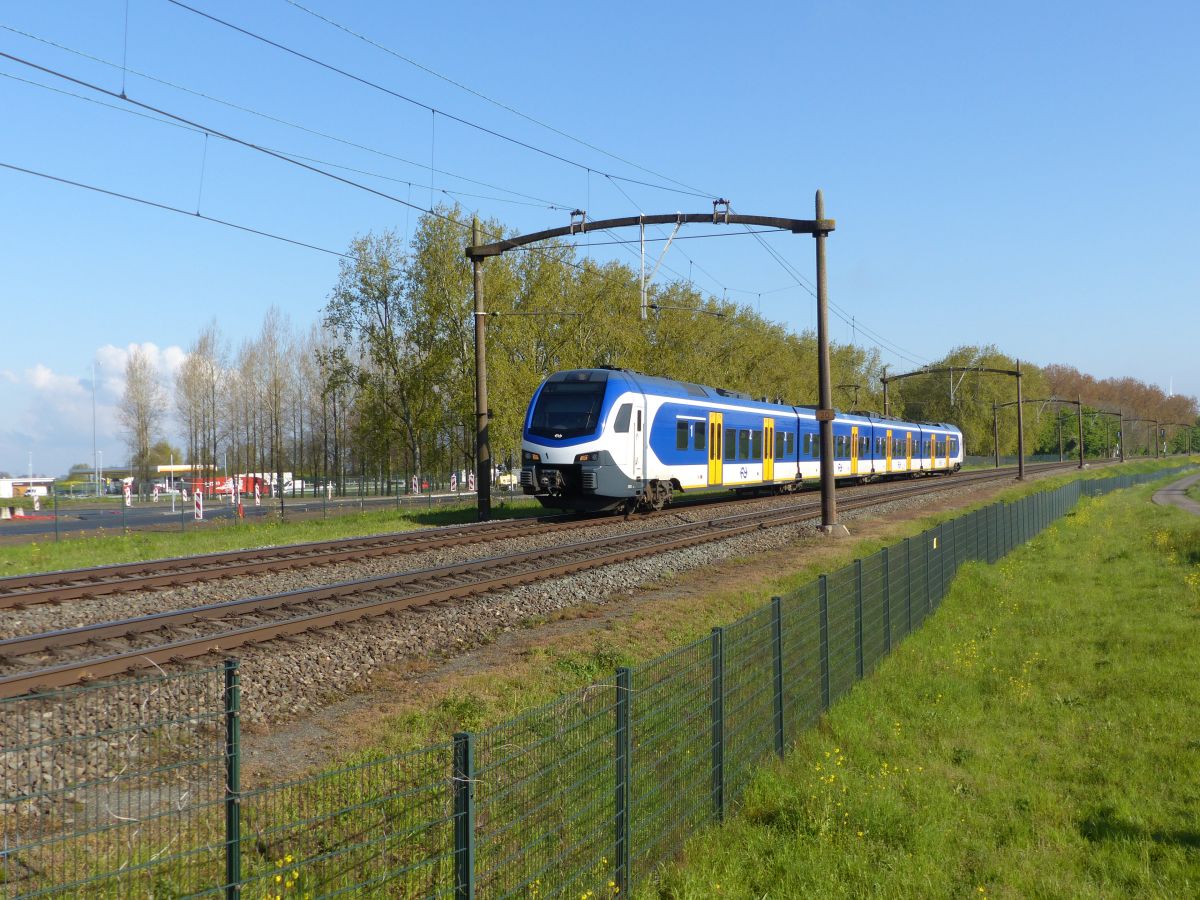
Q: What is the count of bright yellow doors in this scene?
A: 7